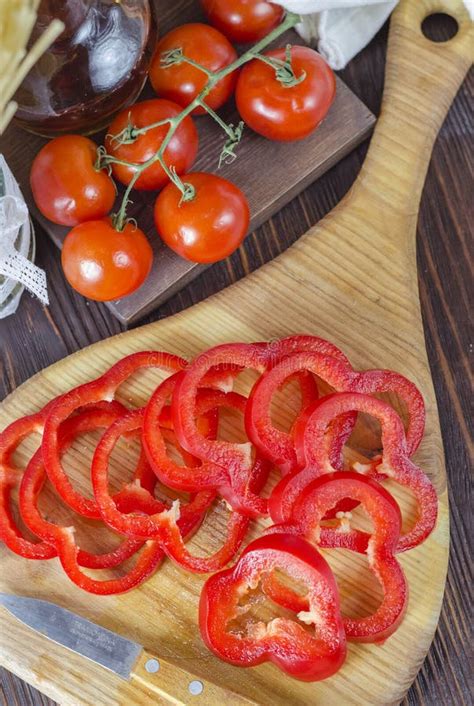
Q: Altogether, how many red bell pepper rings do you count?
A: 10